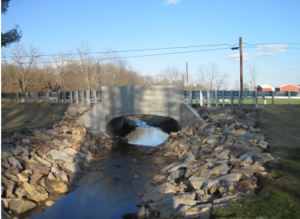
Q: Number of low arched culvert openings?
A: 1